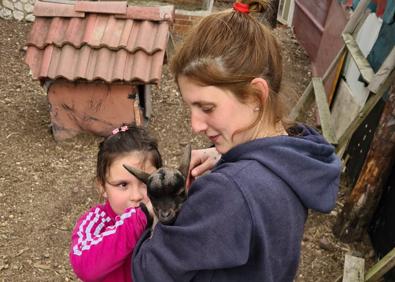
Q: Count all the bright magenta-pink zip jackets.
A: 1